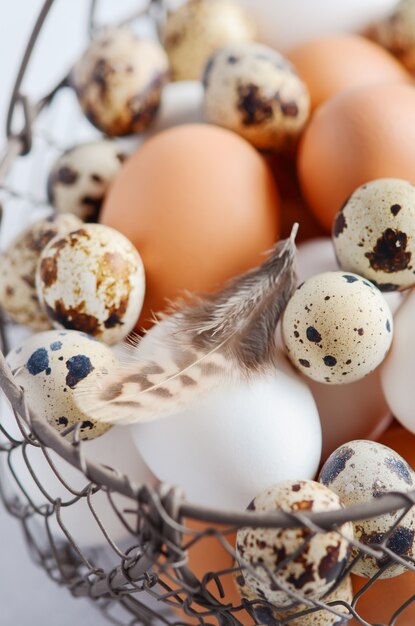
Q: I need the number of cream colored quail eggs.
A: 13